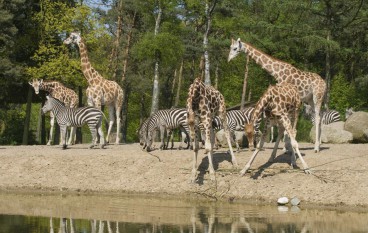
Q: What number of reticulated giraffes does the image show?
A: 5